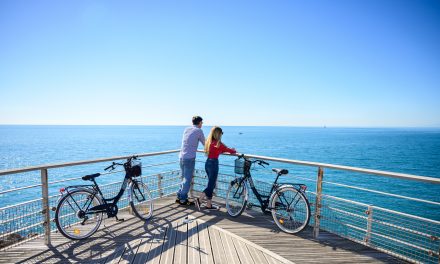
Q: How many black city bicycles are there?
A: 2